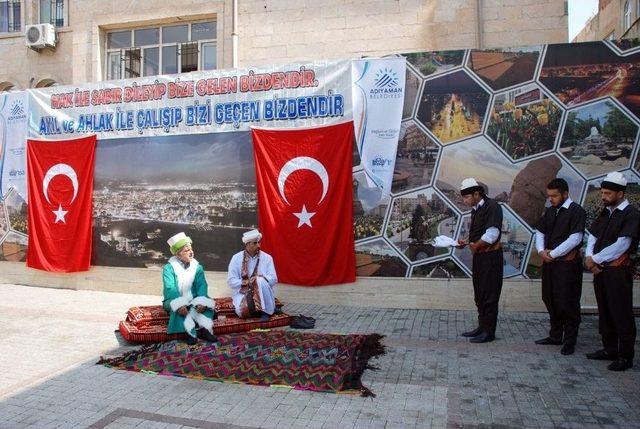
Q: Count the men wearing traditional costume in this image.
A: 5